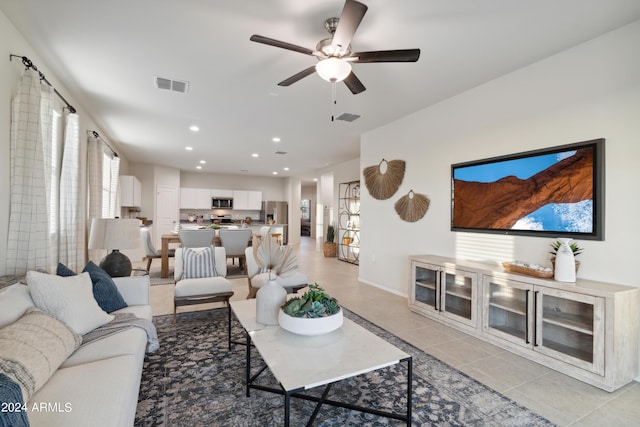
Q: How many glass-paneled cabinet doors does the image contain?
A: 4